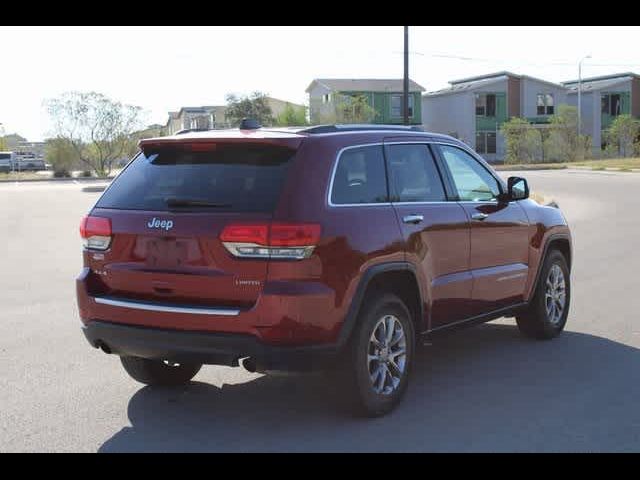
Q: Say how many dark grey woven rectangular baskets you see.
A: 0